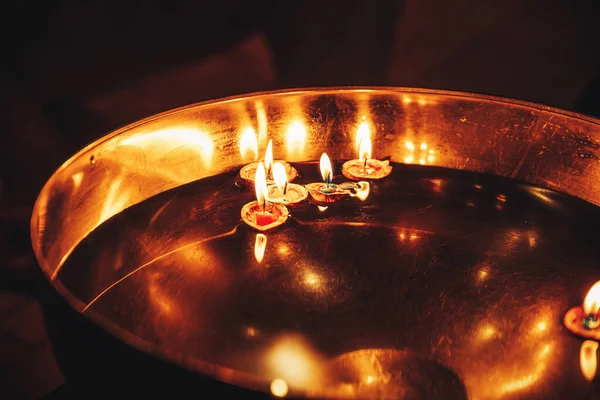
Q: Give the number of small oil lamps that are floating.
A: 6